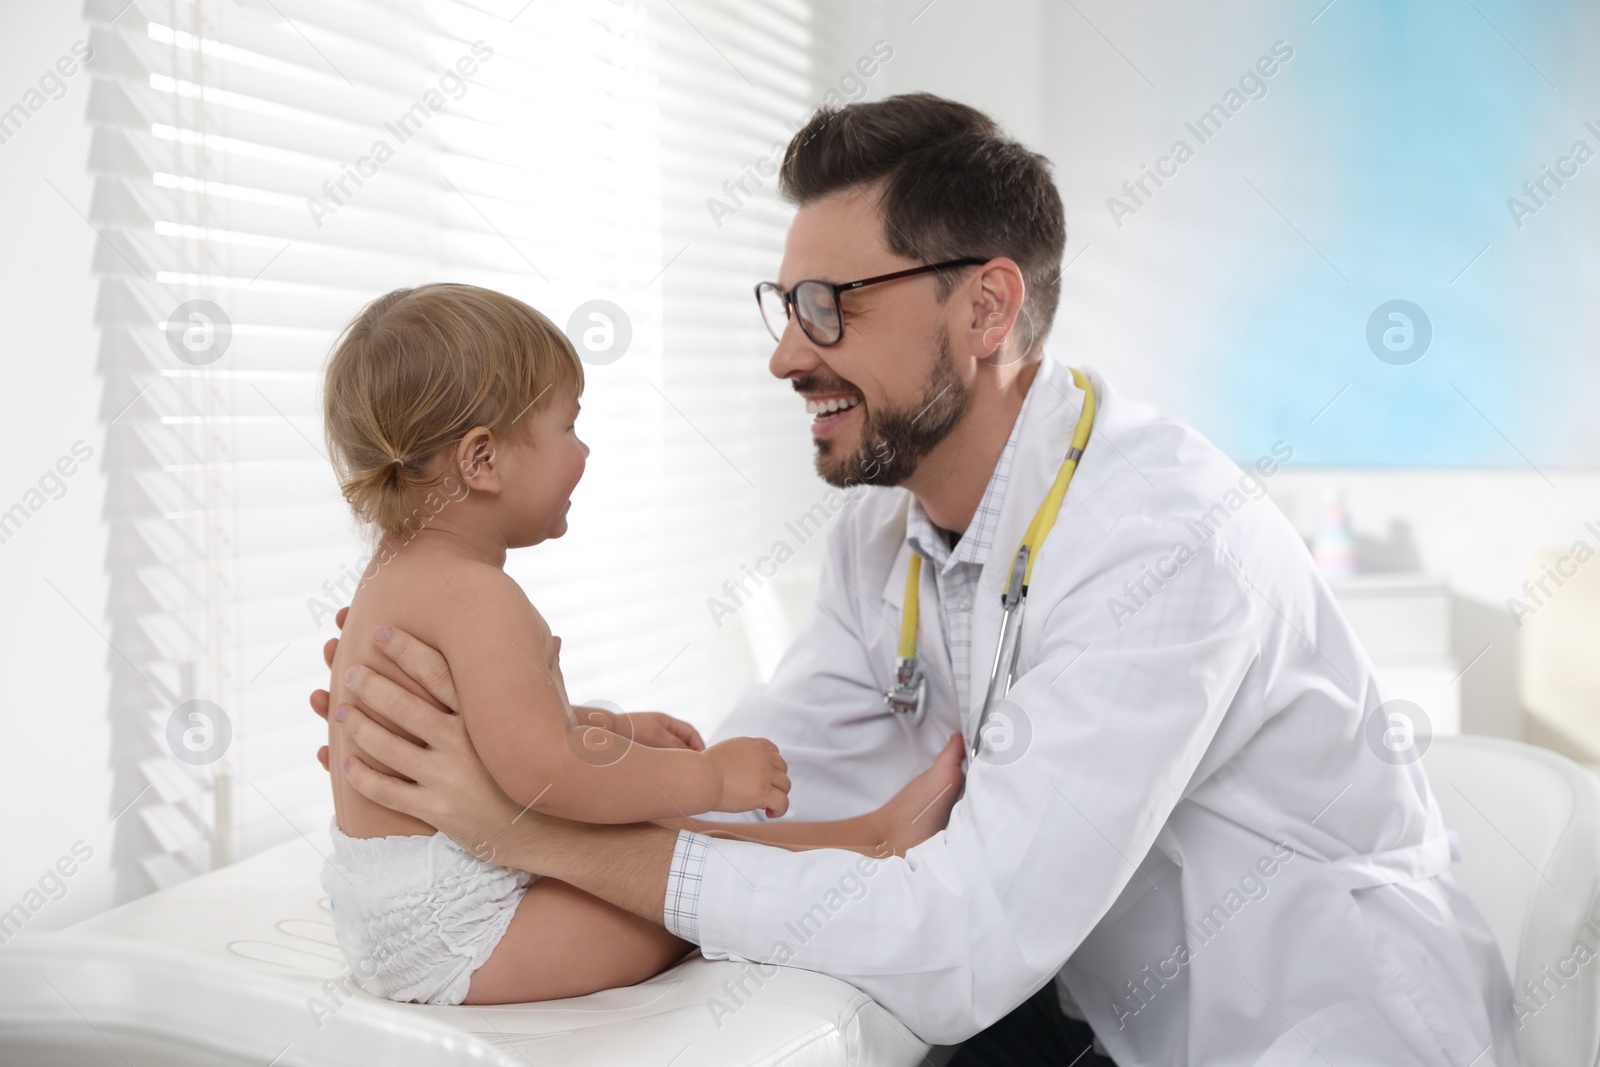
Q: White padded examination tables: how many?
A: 1